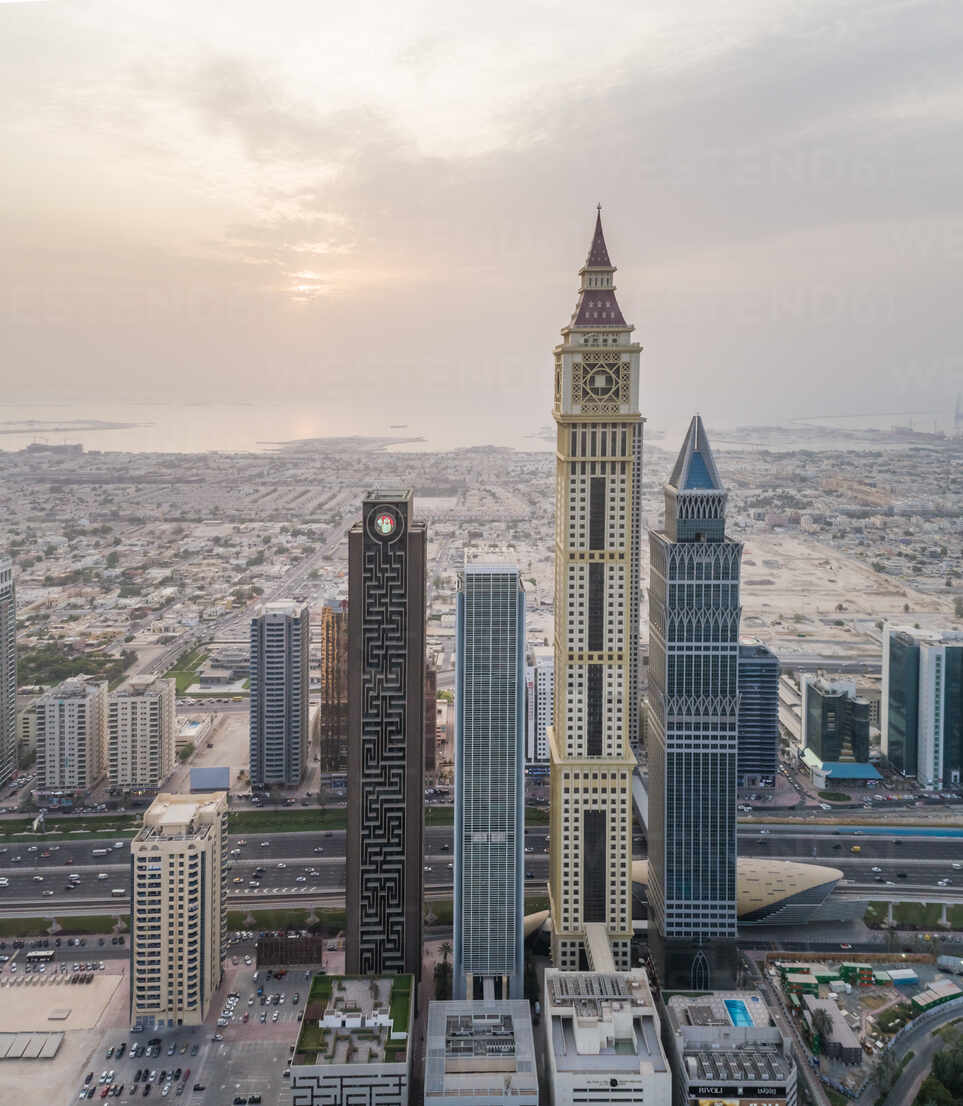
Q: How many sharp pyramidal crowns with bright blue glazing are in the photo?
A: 1